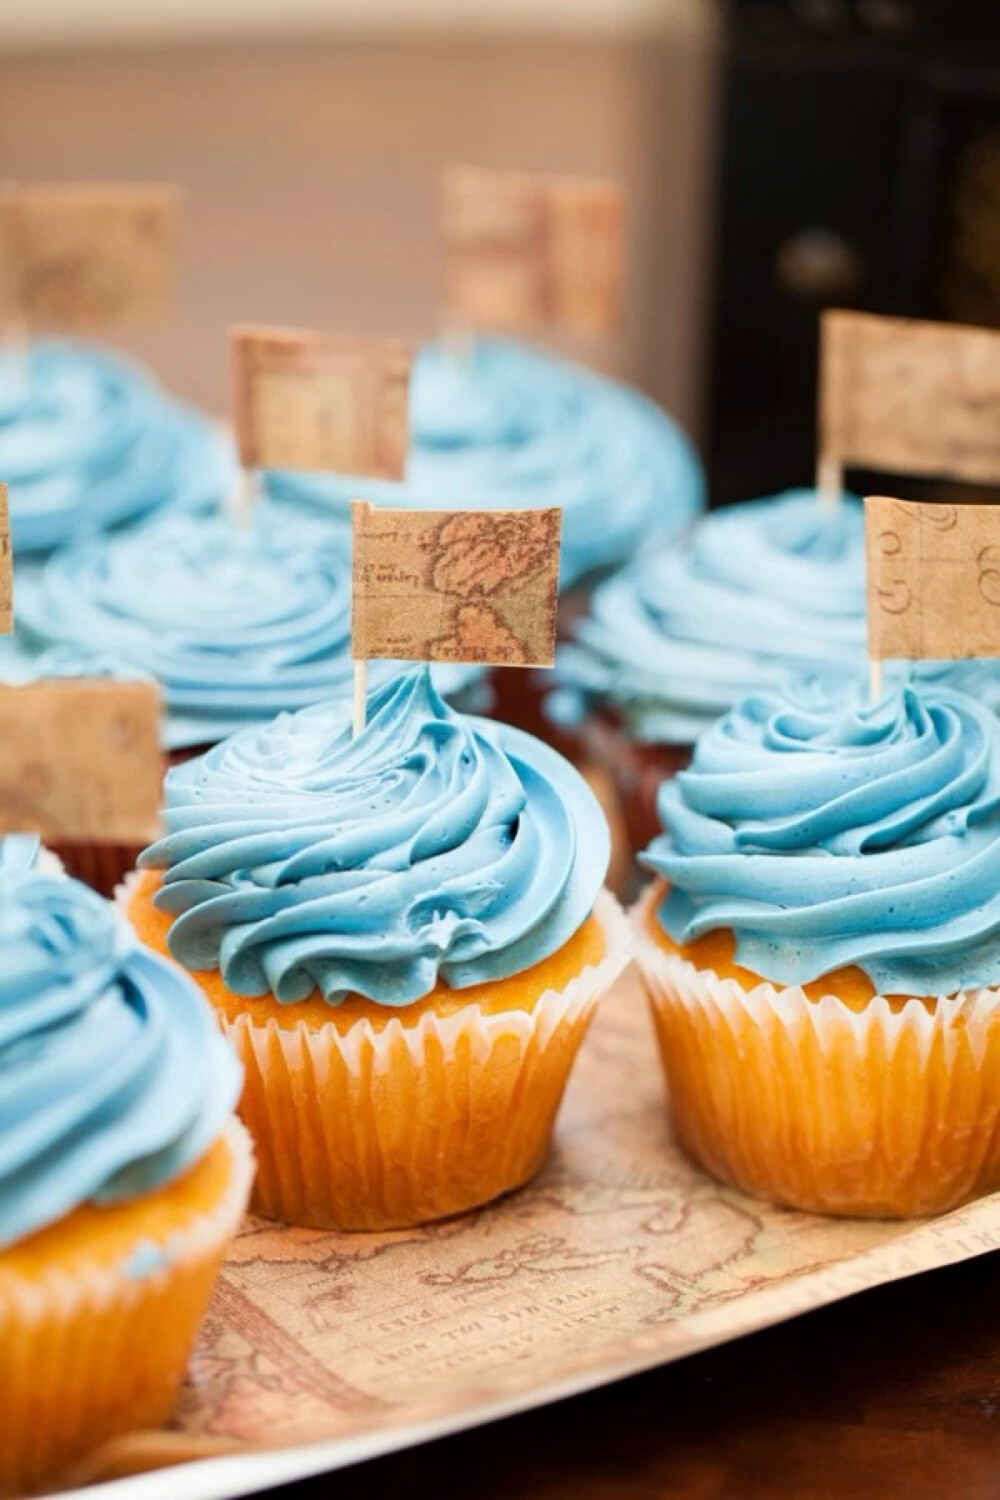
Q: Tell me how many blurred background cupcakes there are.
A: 4